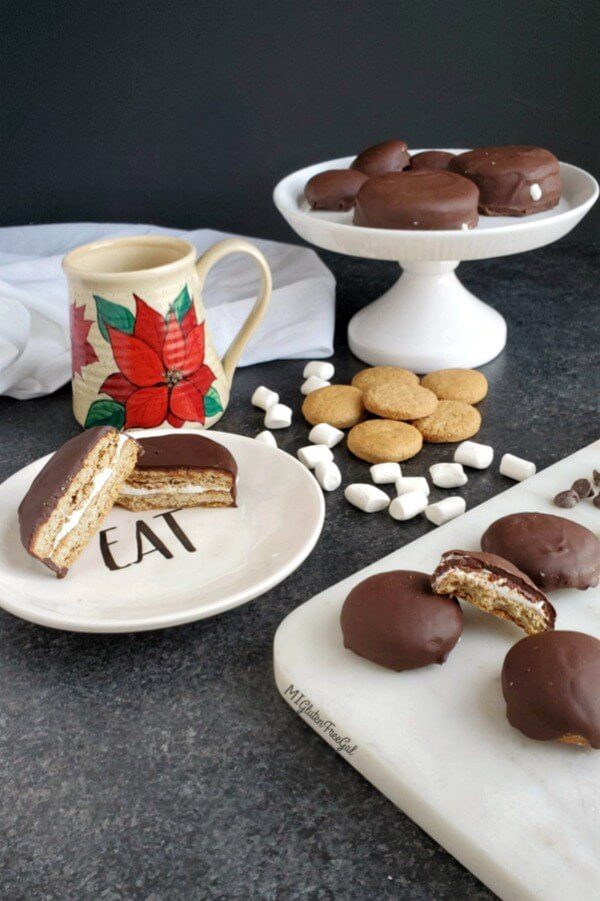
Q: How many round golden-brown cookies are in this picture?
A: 6